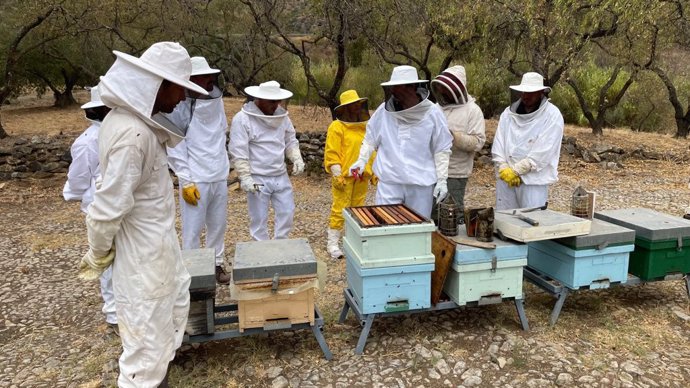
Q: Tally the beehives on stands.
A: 6